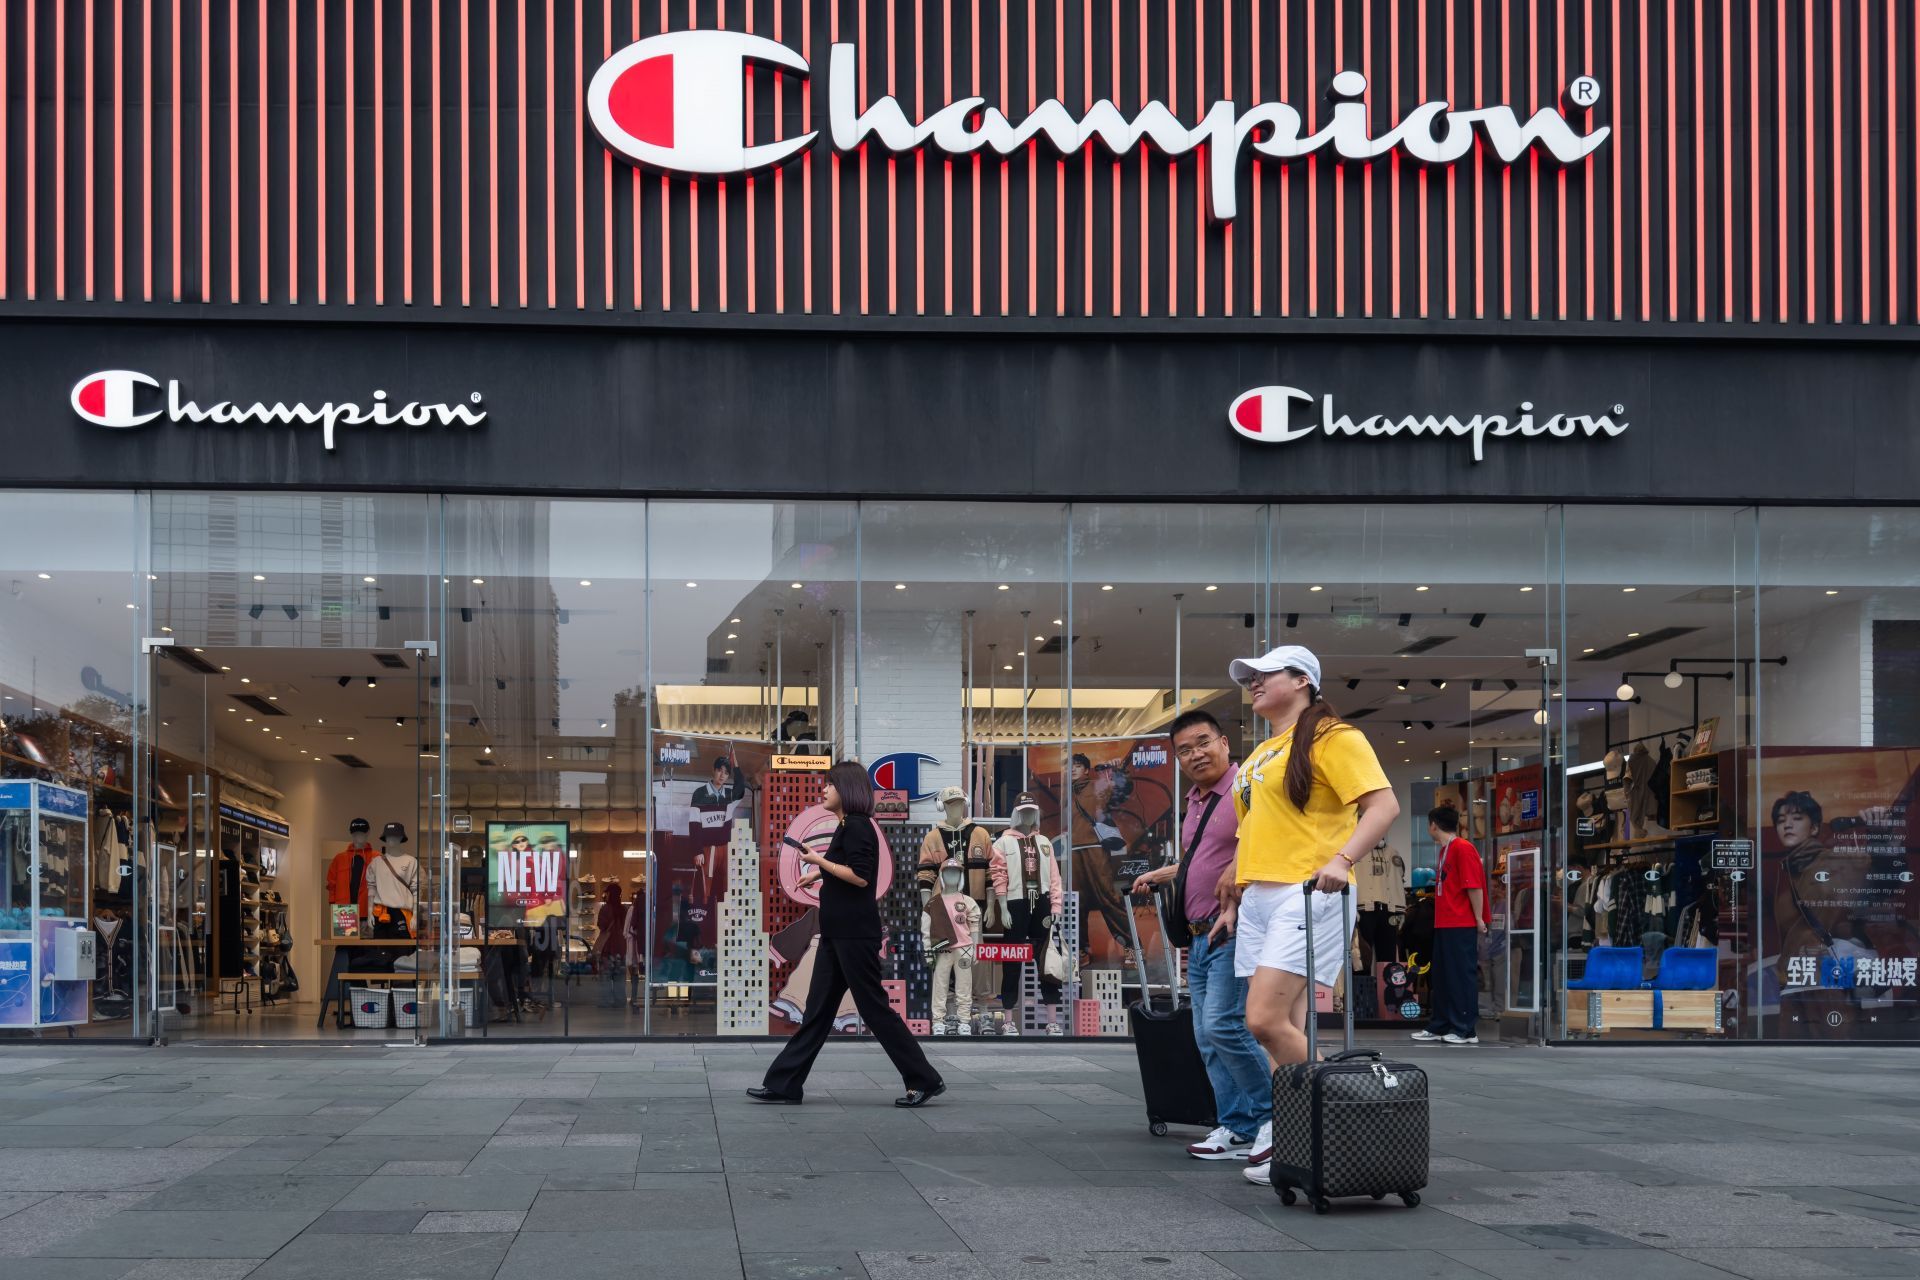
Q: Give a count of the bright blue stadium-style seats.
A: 2